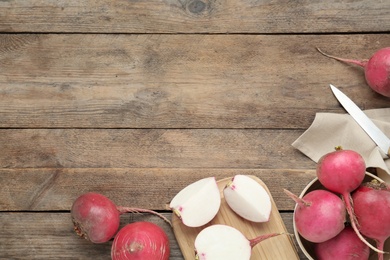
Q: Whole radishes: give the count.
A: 7